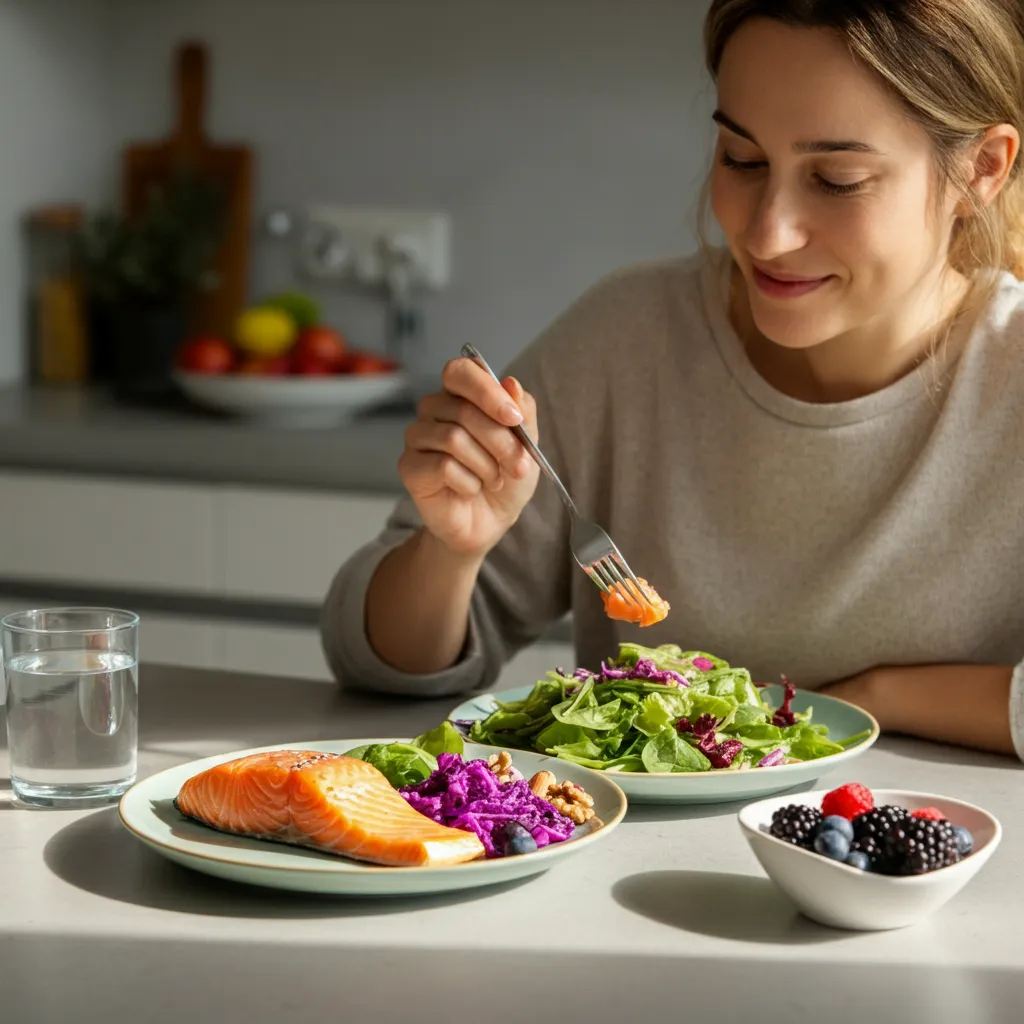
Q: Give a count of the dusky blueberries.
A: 5